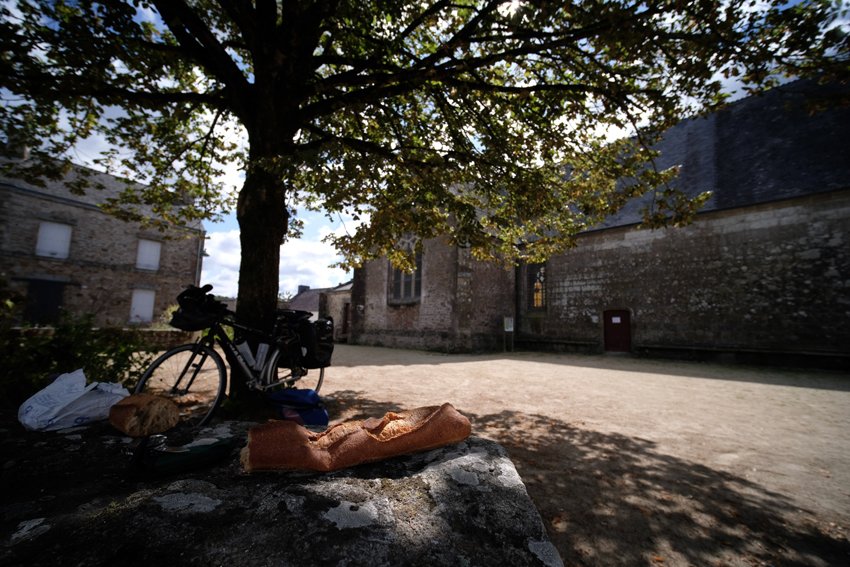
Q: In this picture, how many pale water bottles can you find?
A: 2